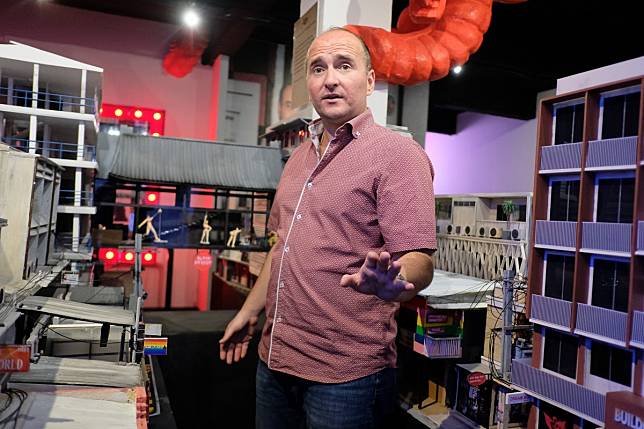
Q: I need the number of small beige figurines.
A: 3